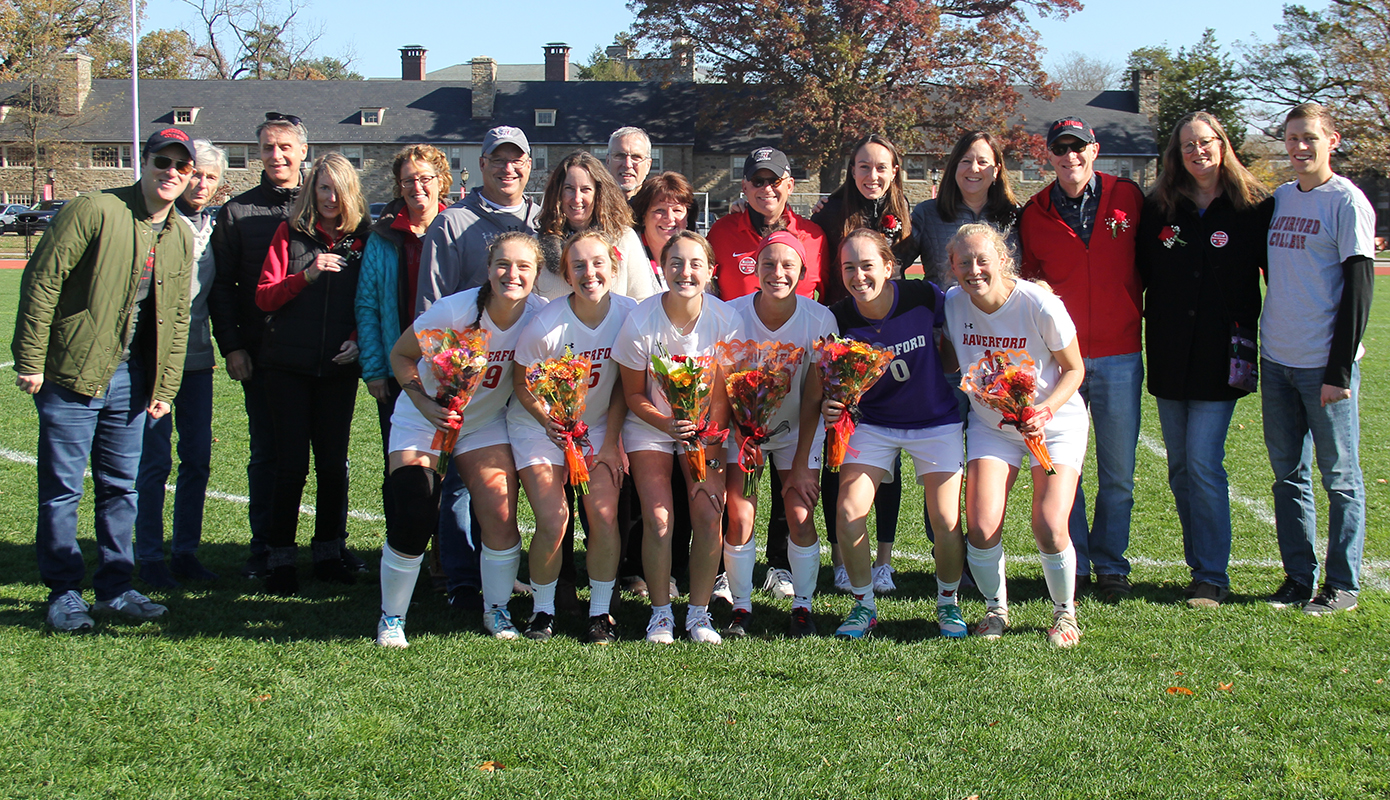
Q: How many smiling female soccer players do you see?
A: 6